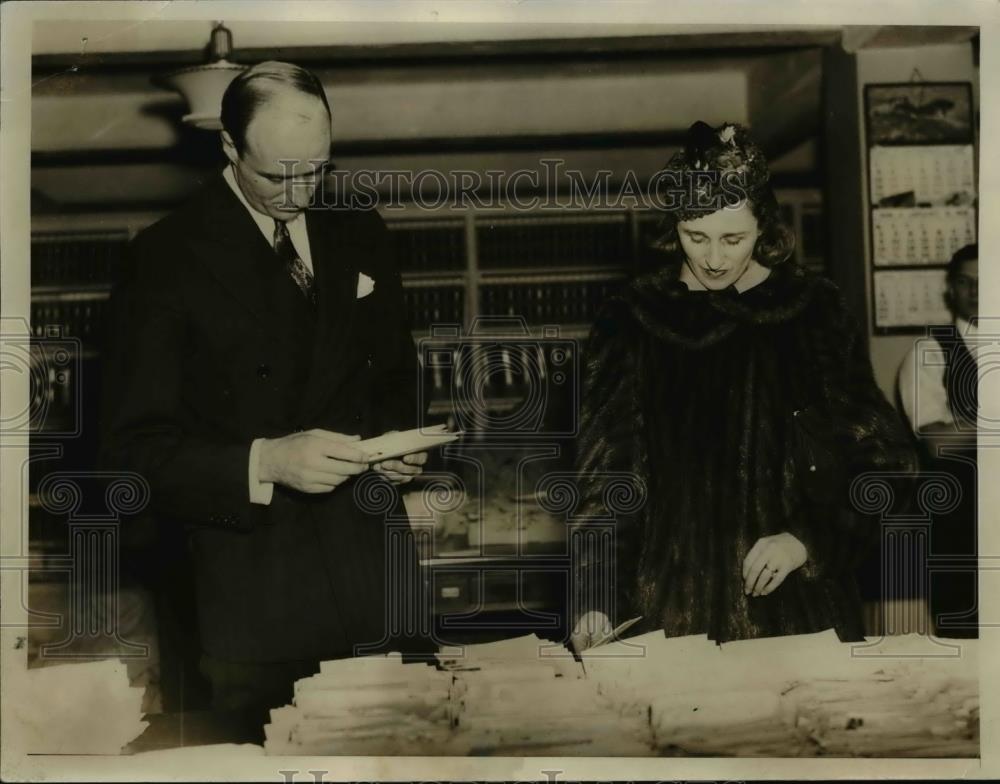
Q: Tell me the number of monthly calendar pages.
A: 3